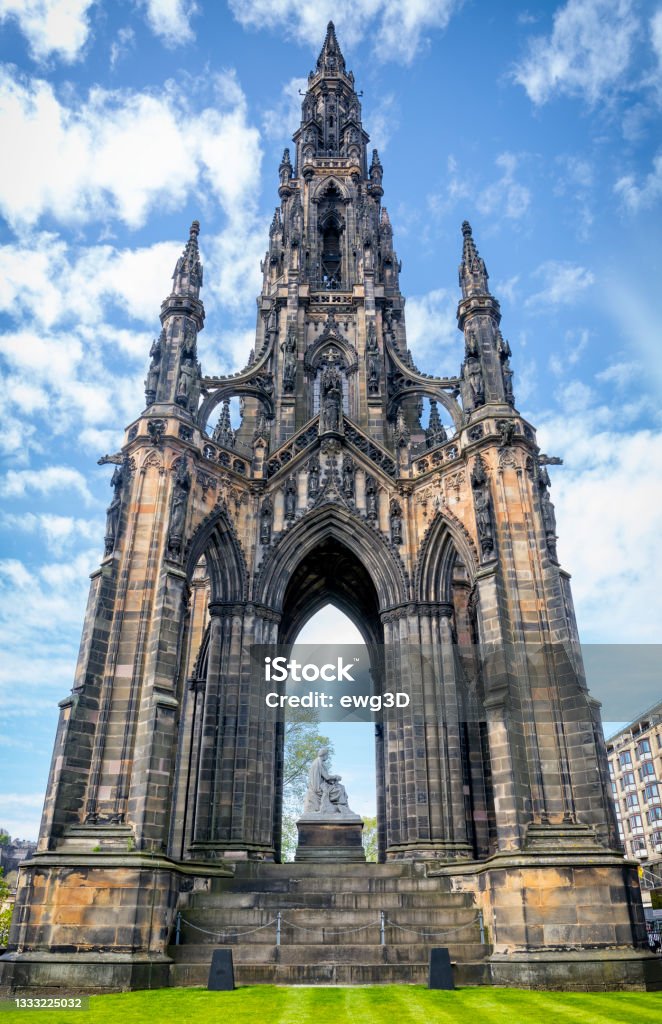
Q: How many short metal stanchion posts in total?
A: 4